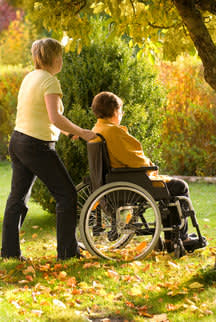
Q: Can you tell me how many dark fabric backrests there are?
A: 1